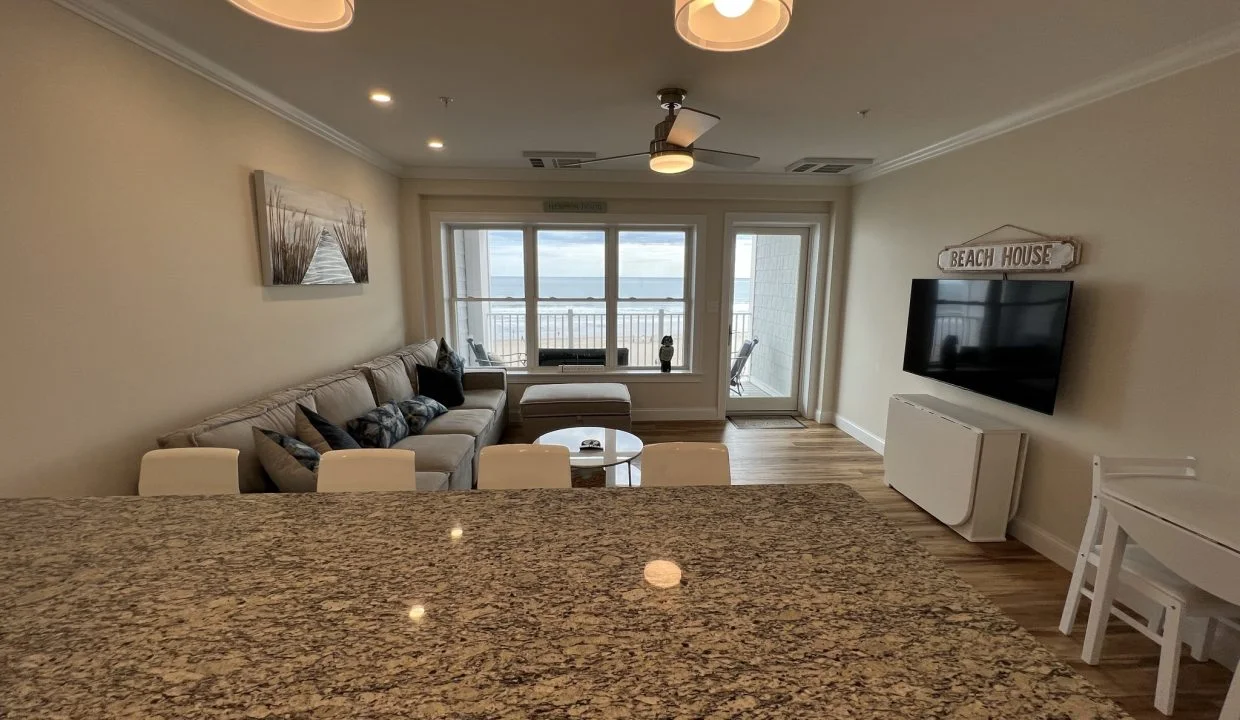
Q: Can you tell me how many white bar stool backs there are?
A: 4